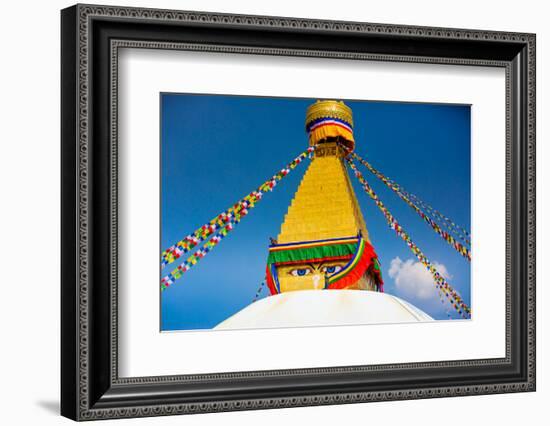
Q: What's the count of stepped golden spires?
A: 1